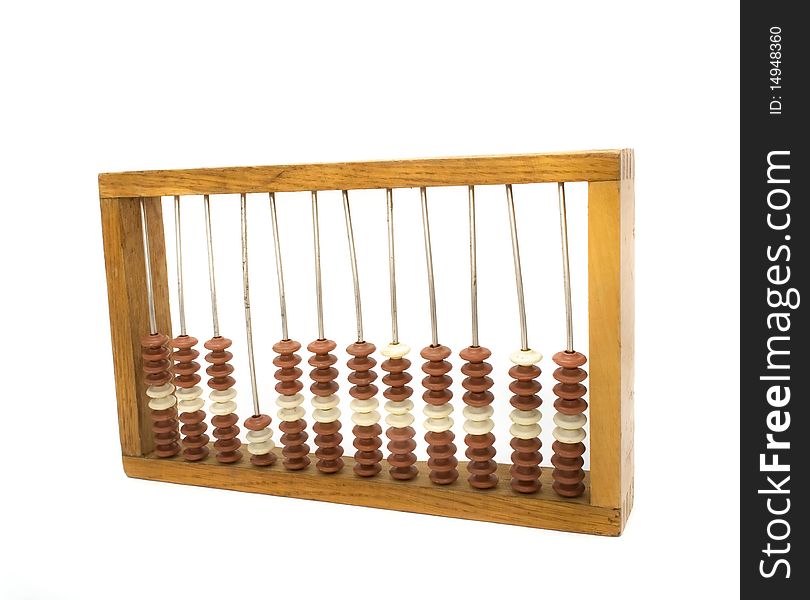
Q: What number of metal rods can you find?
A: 12